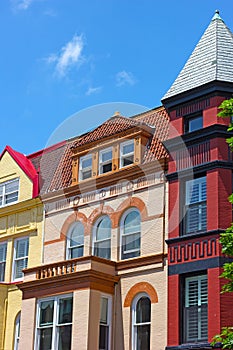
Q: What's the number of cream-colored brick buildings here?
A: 1